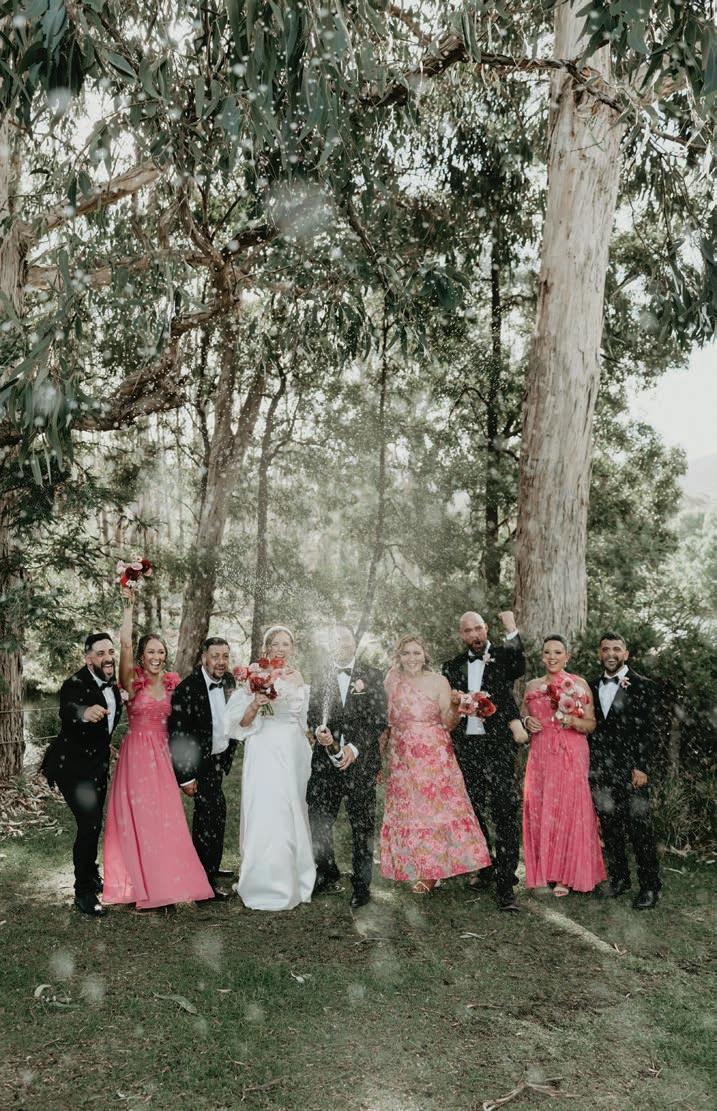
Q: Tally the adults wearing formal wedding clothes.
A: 9